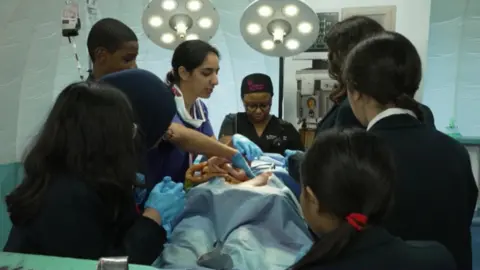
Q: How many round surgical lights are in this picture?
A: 2